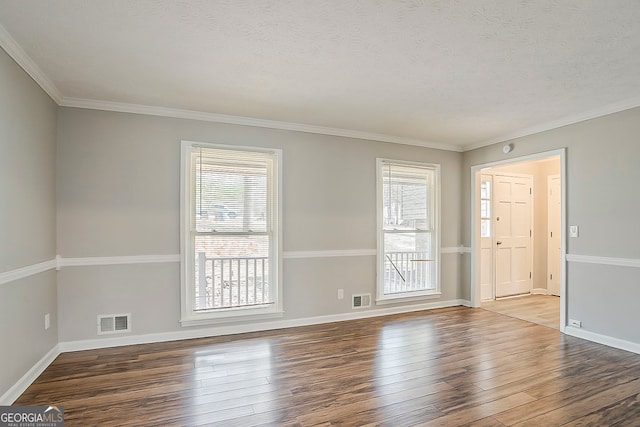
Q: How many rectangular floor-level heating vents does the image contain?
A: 2